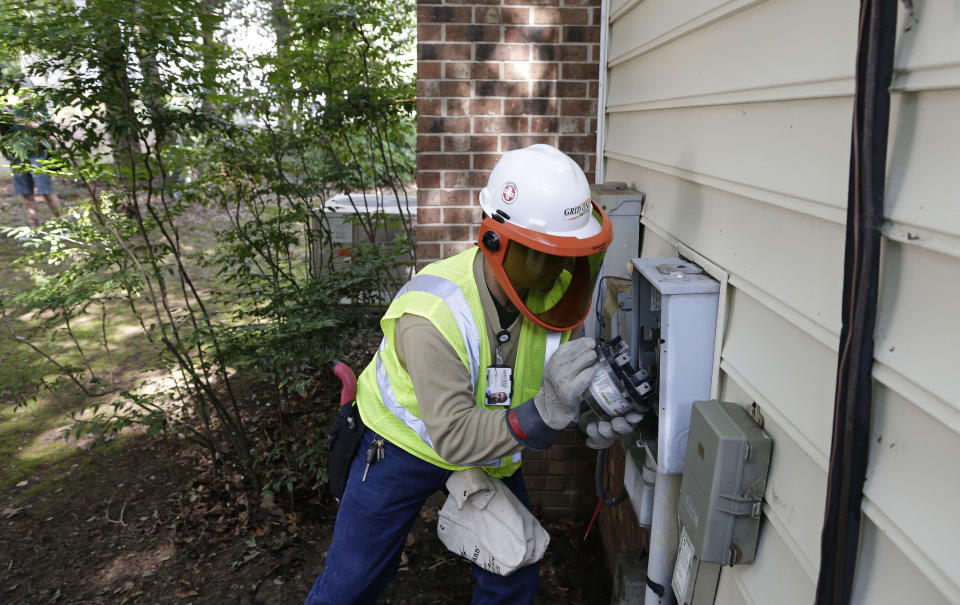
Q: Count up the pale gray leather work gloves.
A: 2